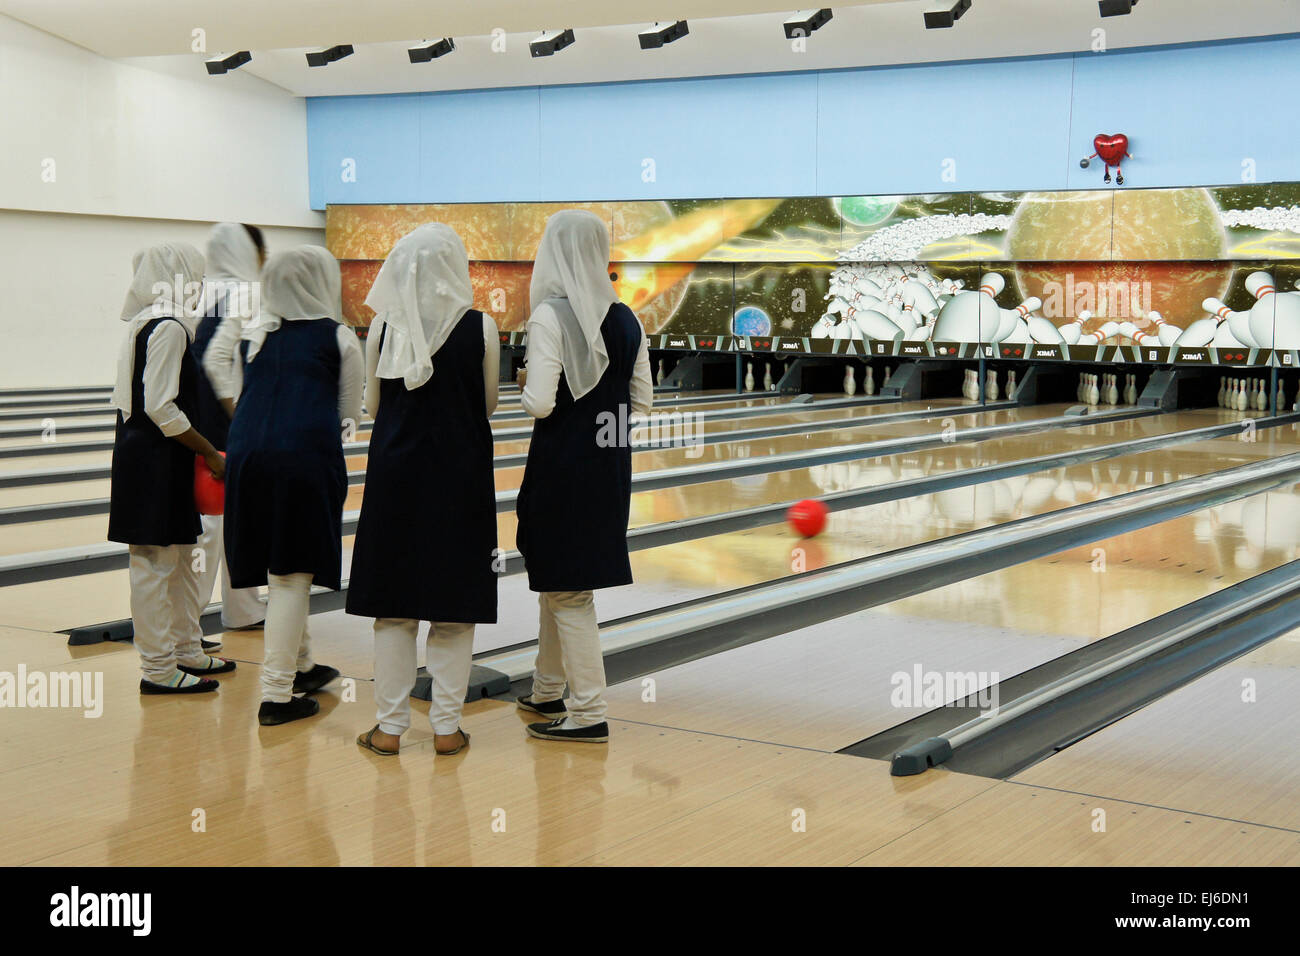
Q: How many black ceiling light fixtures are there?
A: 8